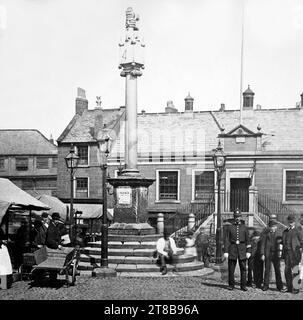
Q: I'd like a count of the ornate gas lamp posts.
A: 3